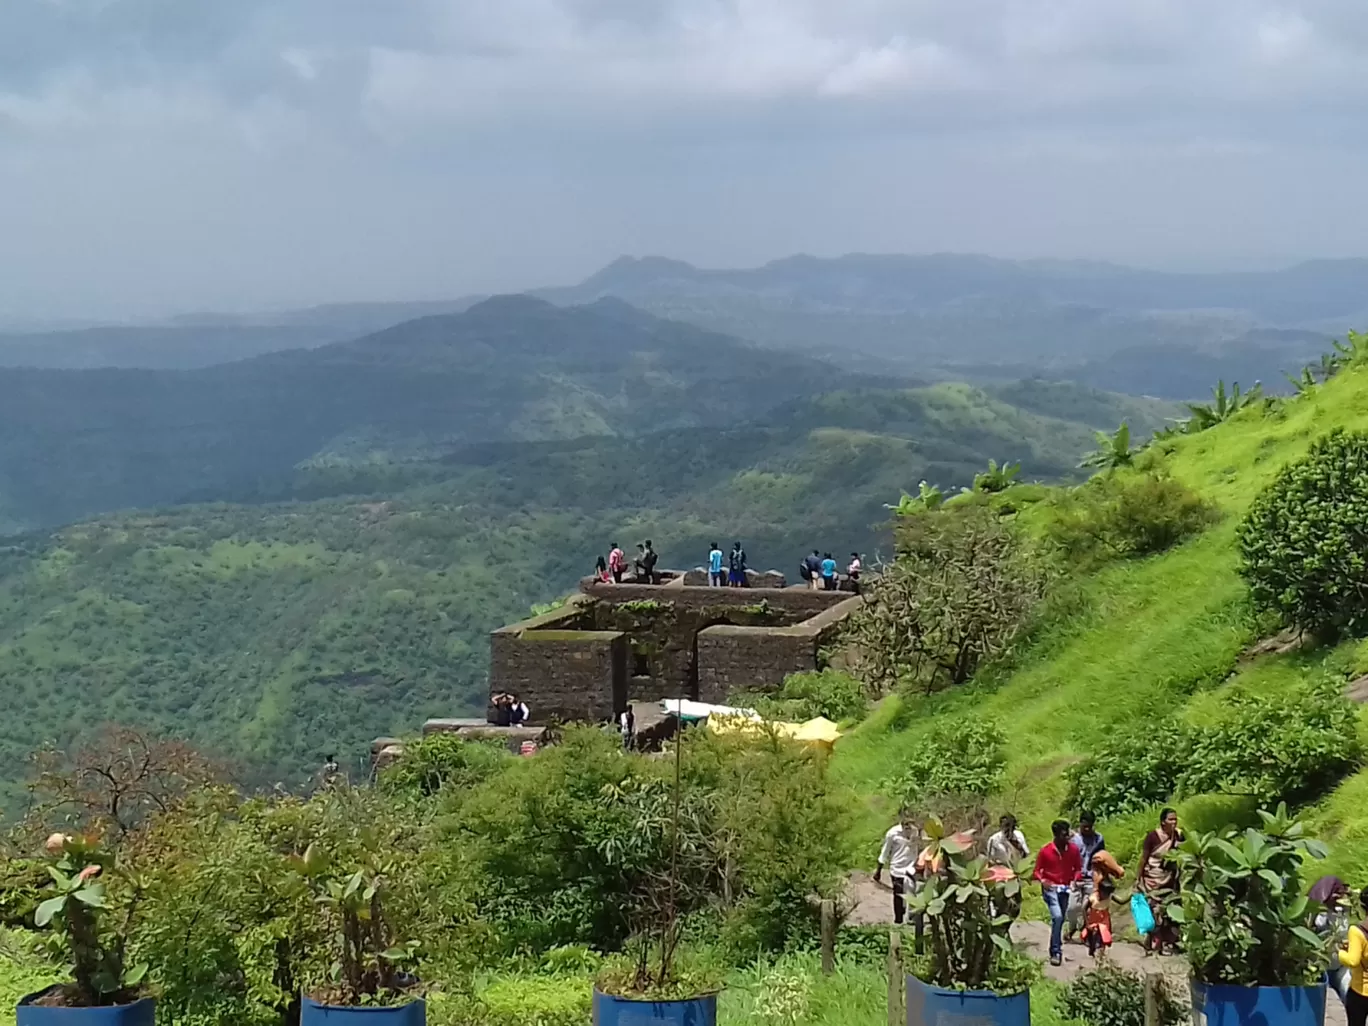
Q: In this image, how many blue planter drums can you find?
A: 5